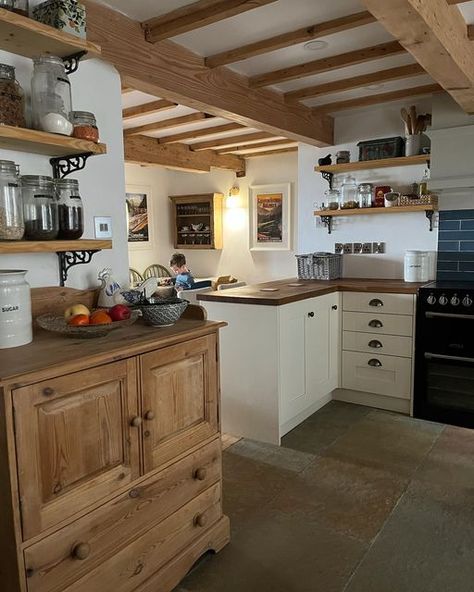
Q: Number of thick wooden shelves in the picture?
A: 5